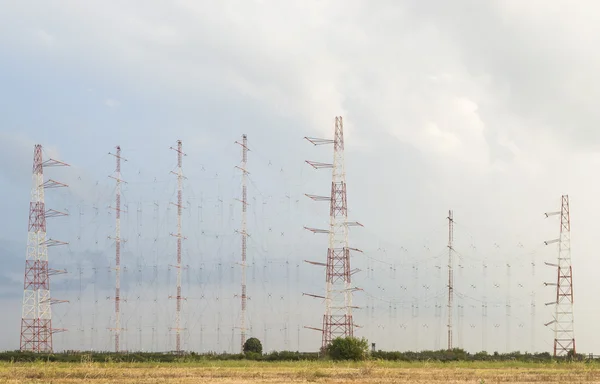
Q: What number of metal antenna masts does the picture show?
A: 7